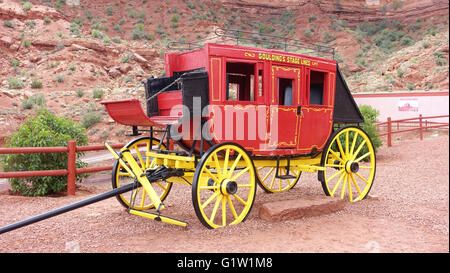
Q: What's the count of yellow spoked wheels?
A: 4